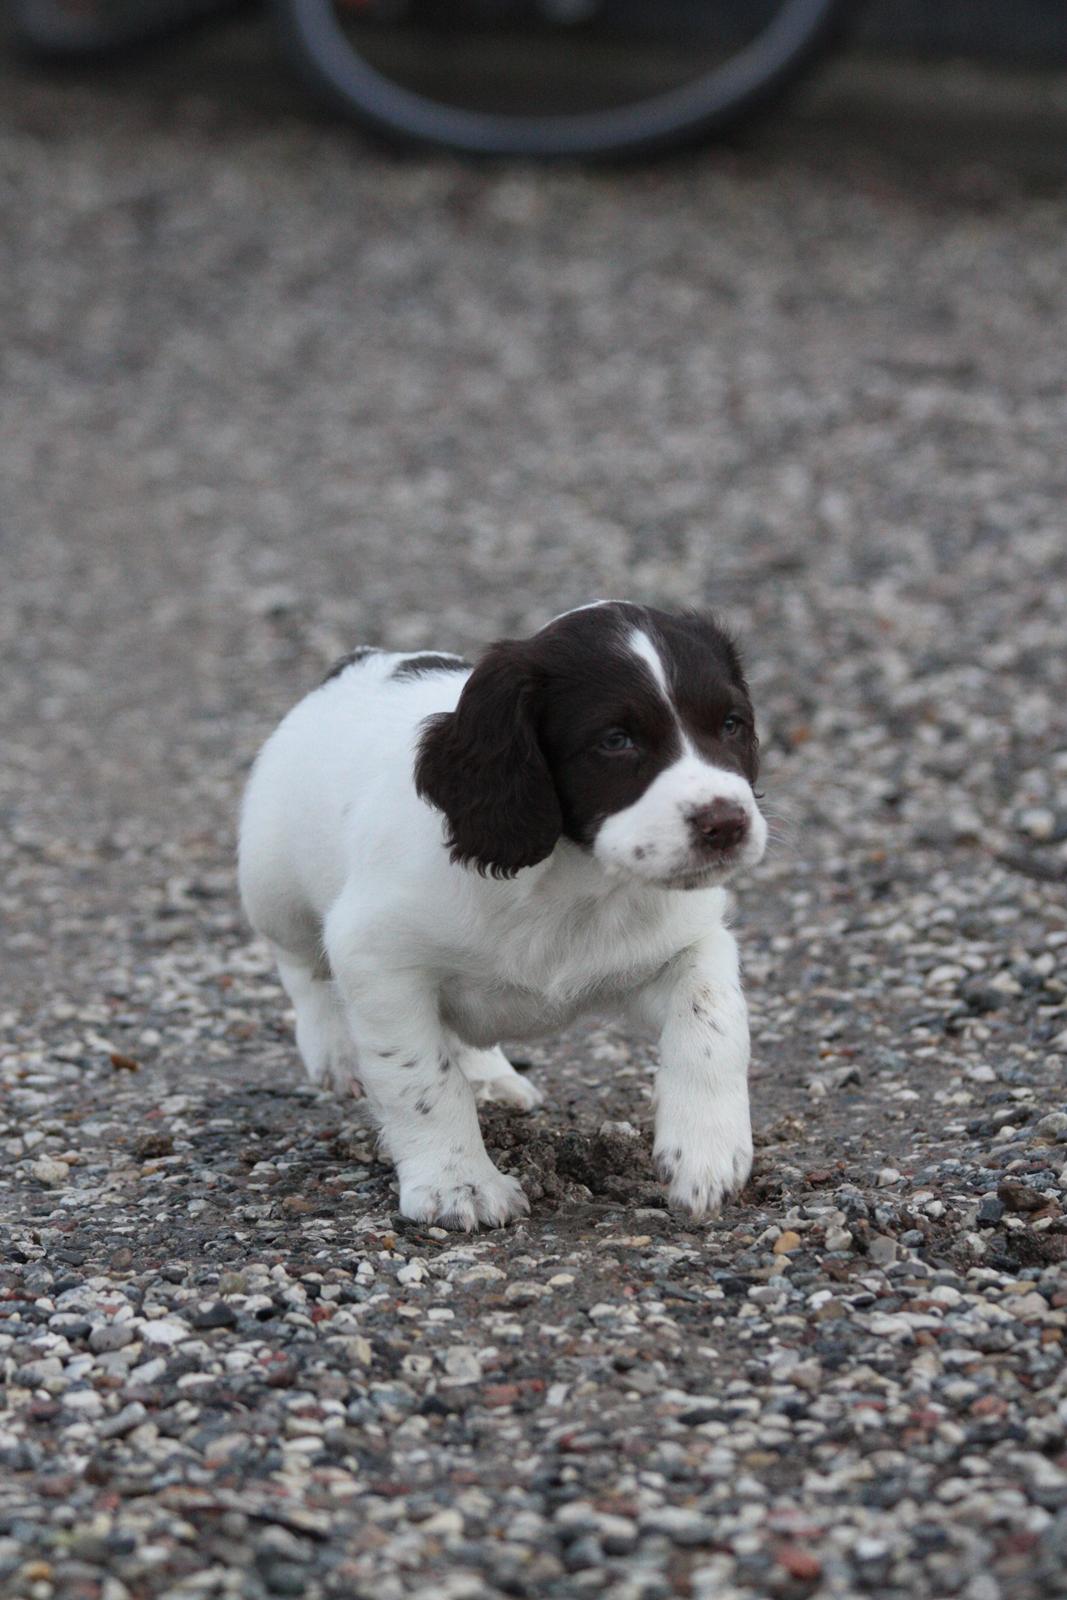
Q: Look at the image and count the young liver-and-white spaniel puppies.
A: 1